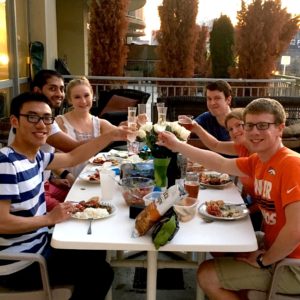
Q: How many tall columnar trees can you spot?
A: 4